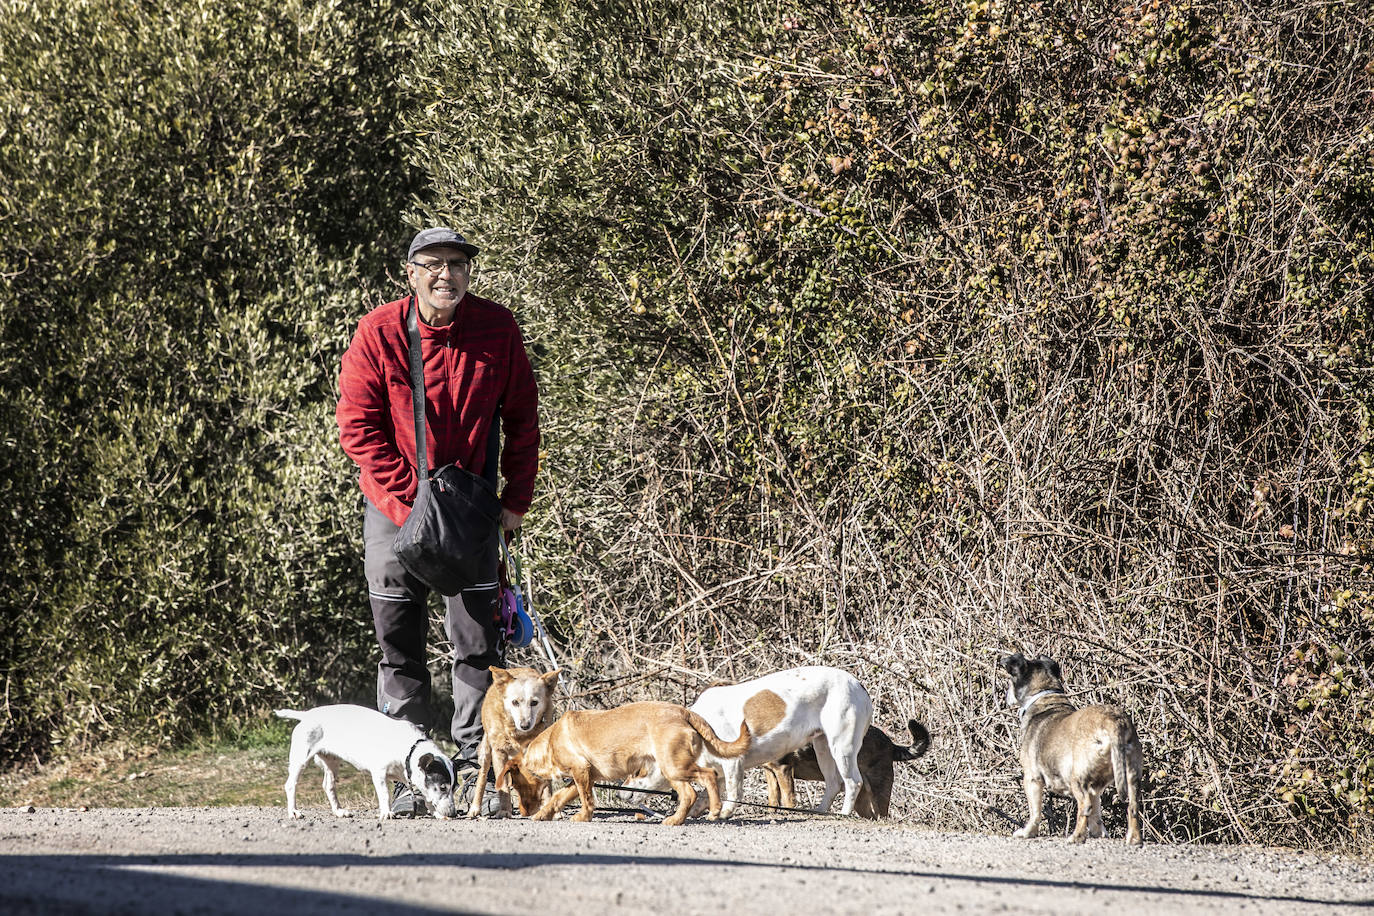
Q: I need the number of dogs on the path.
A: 6